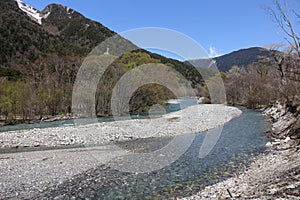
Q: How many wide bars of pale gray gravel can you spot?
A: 2